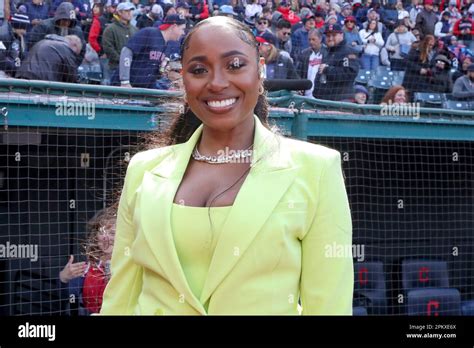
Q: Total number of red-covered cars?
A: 0